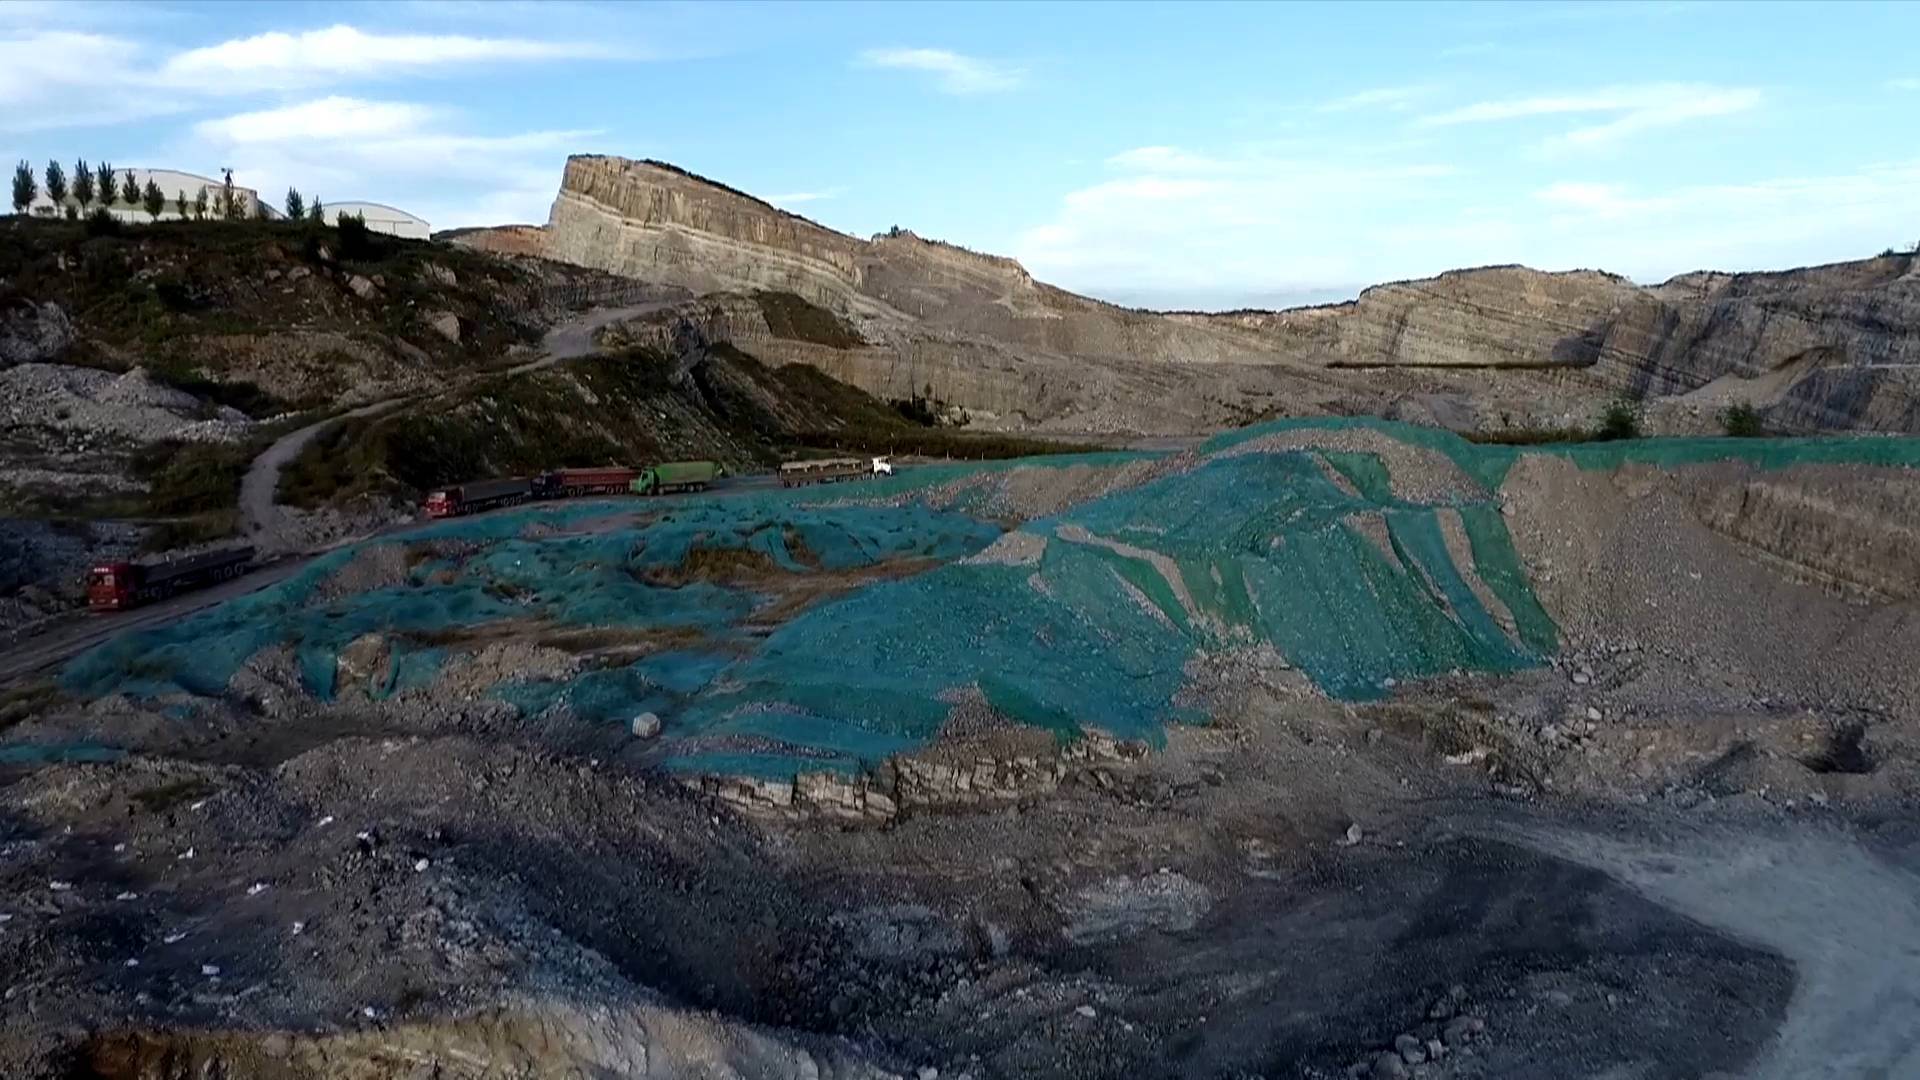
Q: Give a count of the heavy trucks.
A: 5